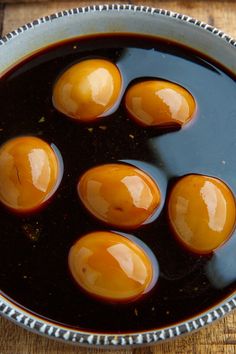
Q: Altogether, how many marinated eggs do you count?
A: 6